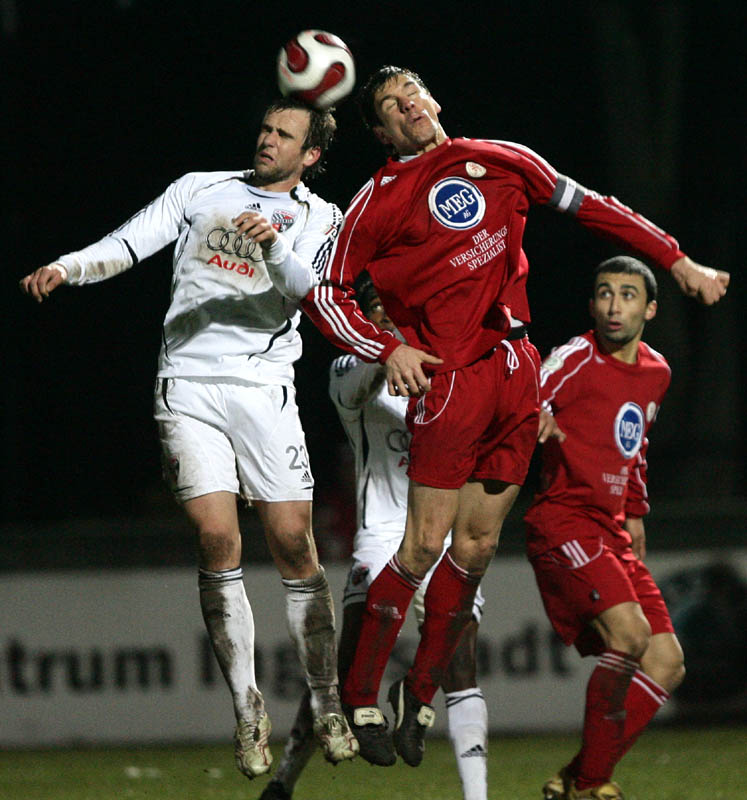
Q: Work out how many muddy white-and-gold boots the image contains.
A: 2